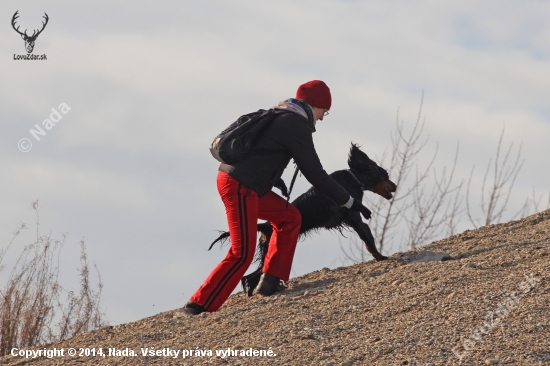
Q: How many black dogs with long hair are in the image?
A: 1